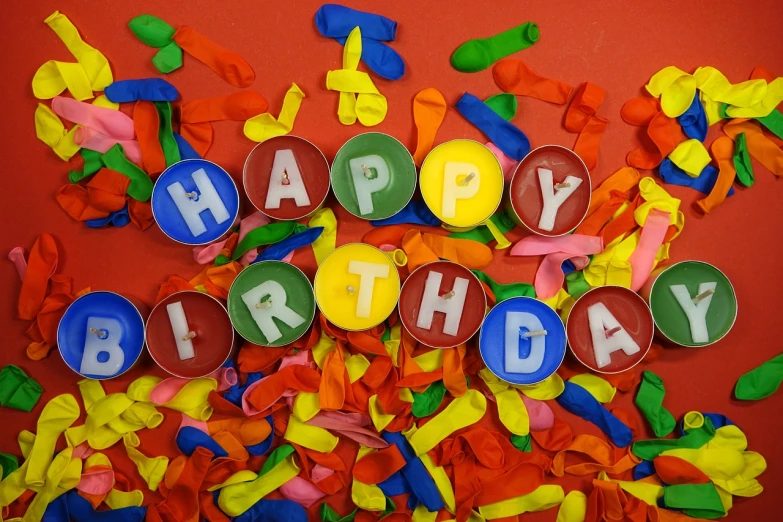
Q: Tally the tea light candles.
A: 13